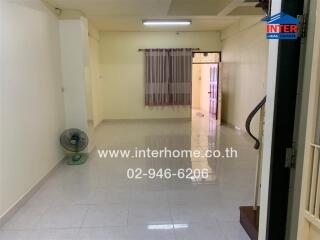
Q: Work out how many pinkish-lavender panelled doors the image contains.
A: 1